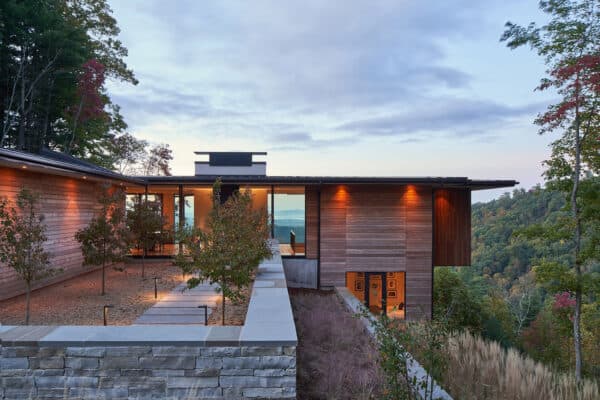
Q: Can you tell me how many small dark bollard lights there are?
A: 3